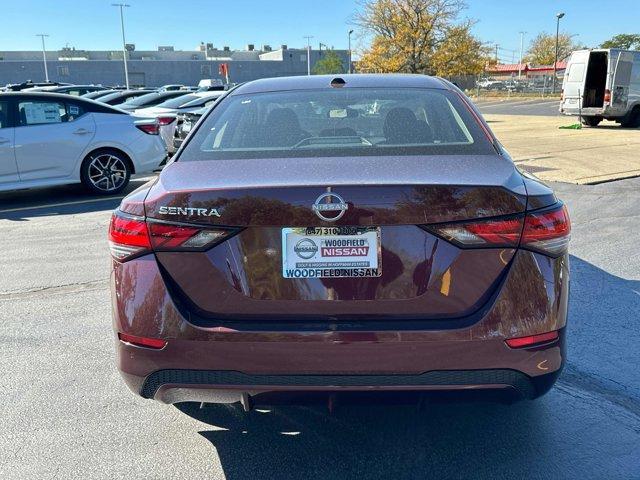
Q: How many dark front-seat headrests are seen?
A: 2